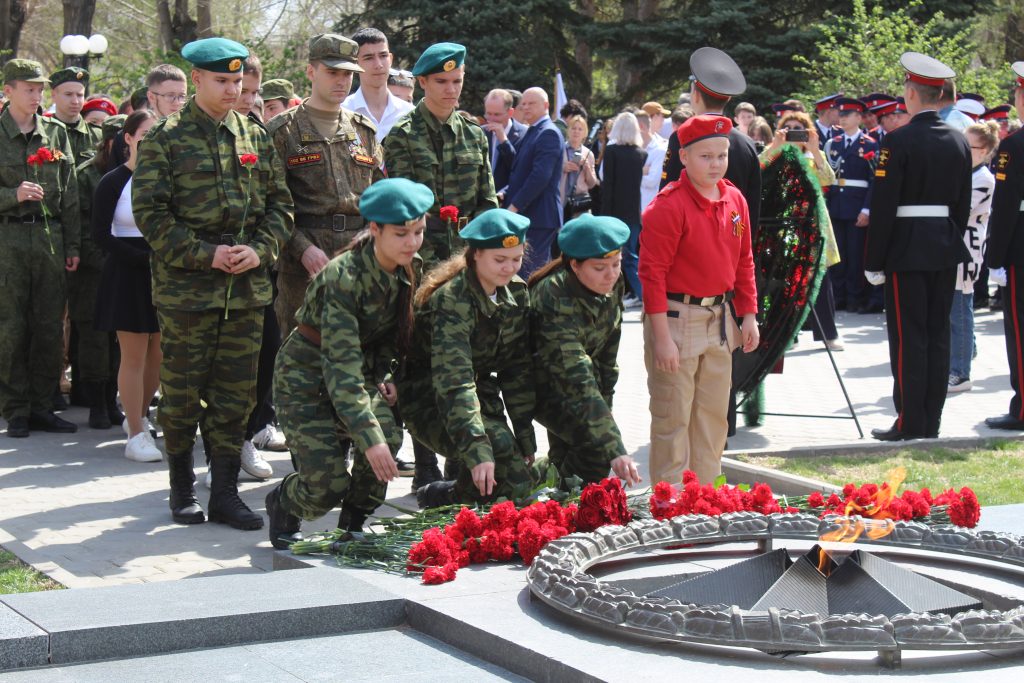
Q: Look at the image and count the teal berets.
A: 5